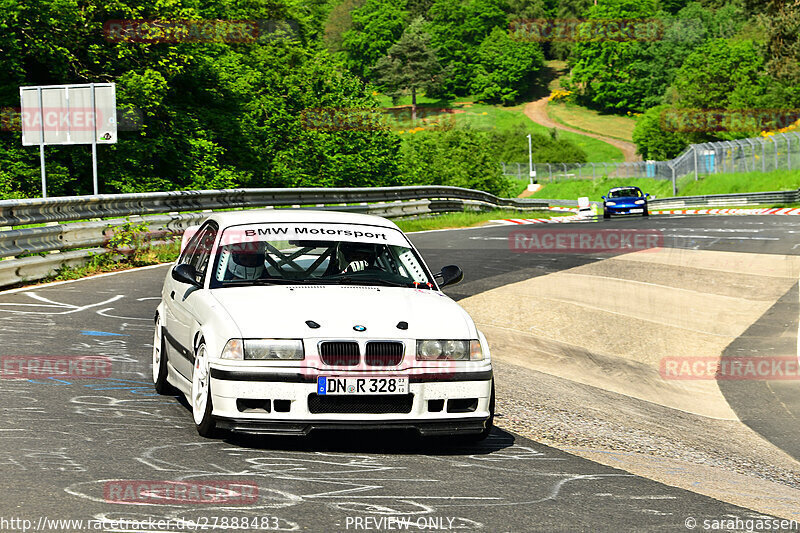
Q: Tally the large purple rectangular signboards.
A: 0